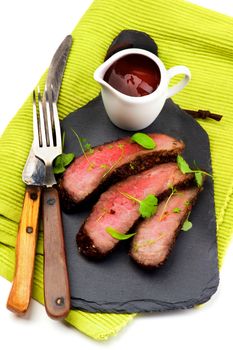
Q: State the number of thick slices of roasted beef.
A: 3